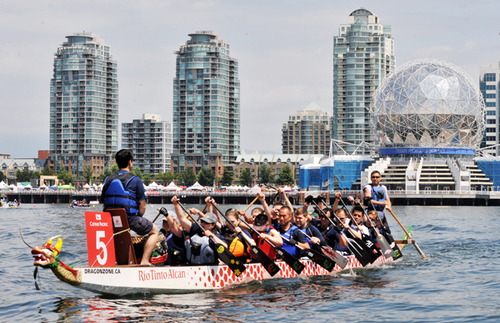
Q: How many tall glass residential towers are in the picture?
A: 3